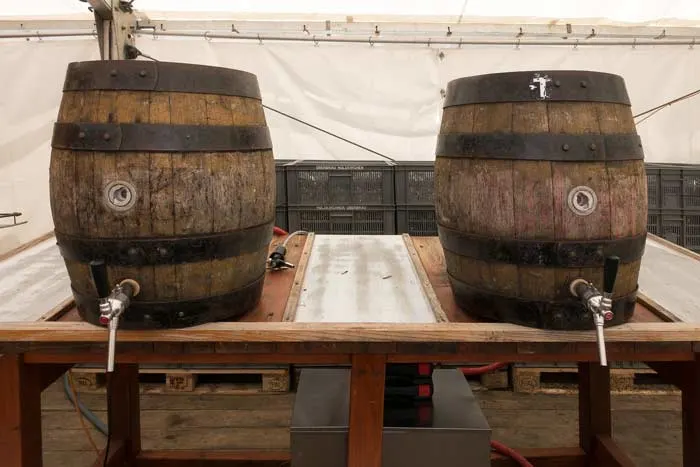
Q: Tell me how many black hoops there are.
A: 8